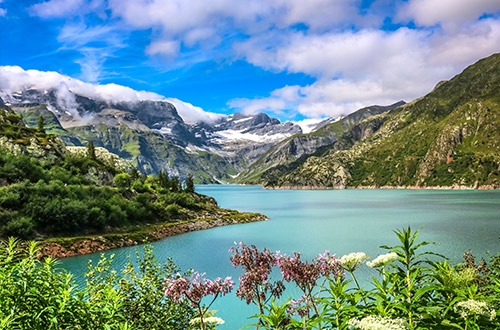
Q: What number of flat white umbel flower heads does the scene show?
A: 5